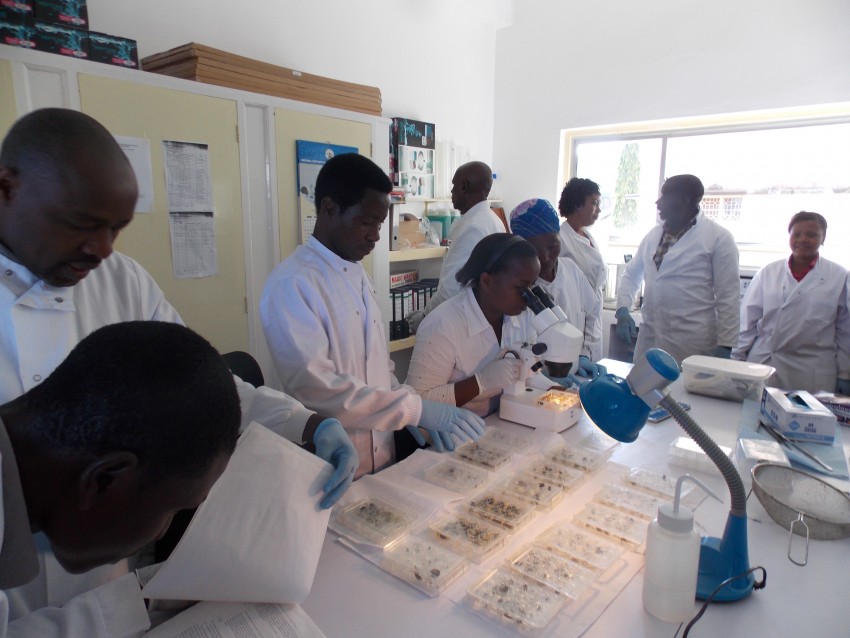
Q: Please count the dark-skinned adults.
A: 9